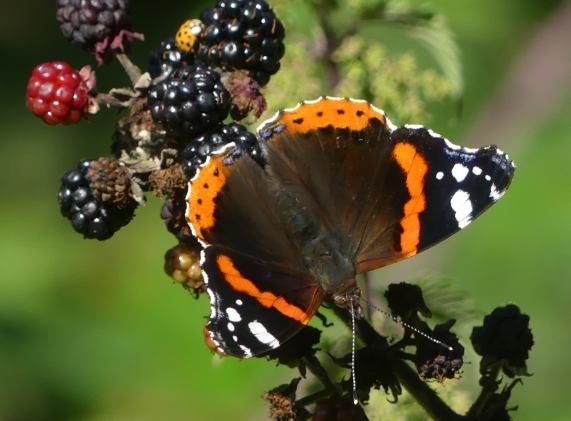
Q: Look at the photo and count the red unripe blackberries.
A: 1